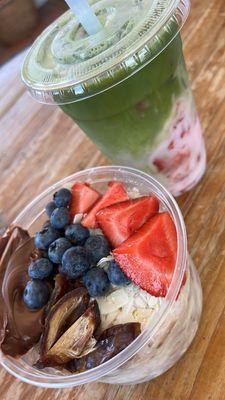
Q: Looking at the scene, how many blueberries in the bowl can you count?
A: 12